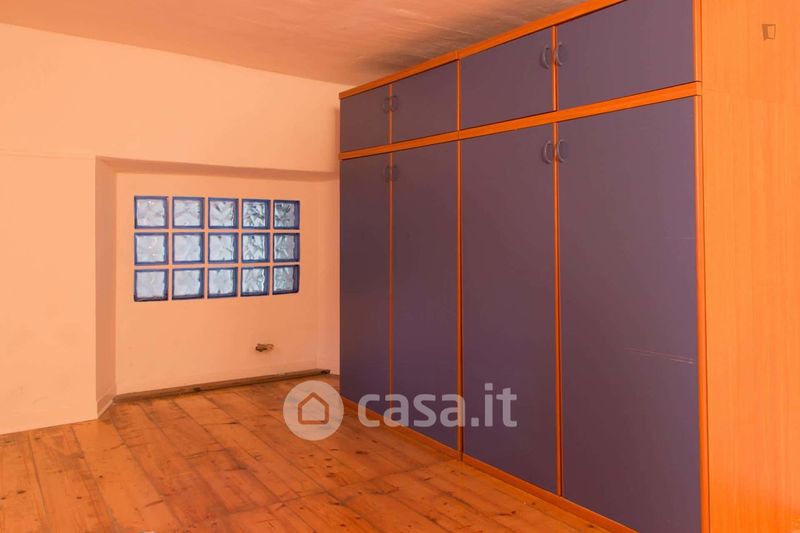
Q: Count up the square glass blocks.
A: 15